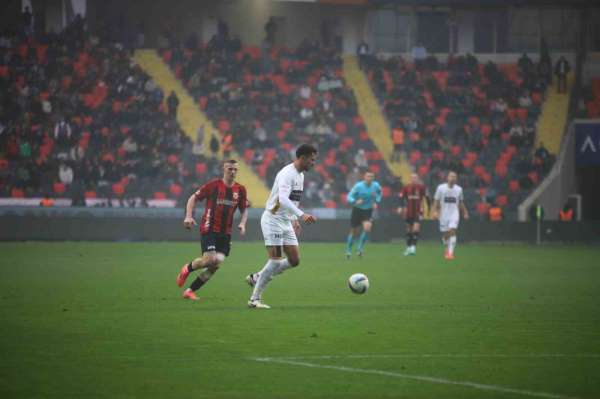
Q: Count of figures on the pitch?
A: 5